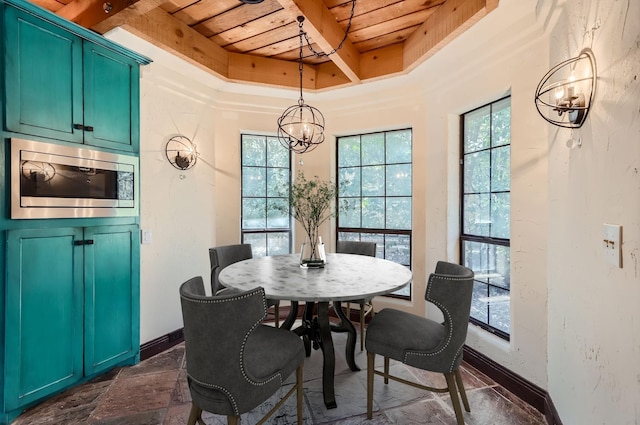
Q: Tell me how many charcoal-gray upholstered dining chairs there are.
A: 4